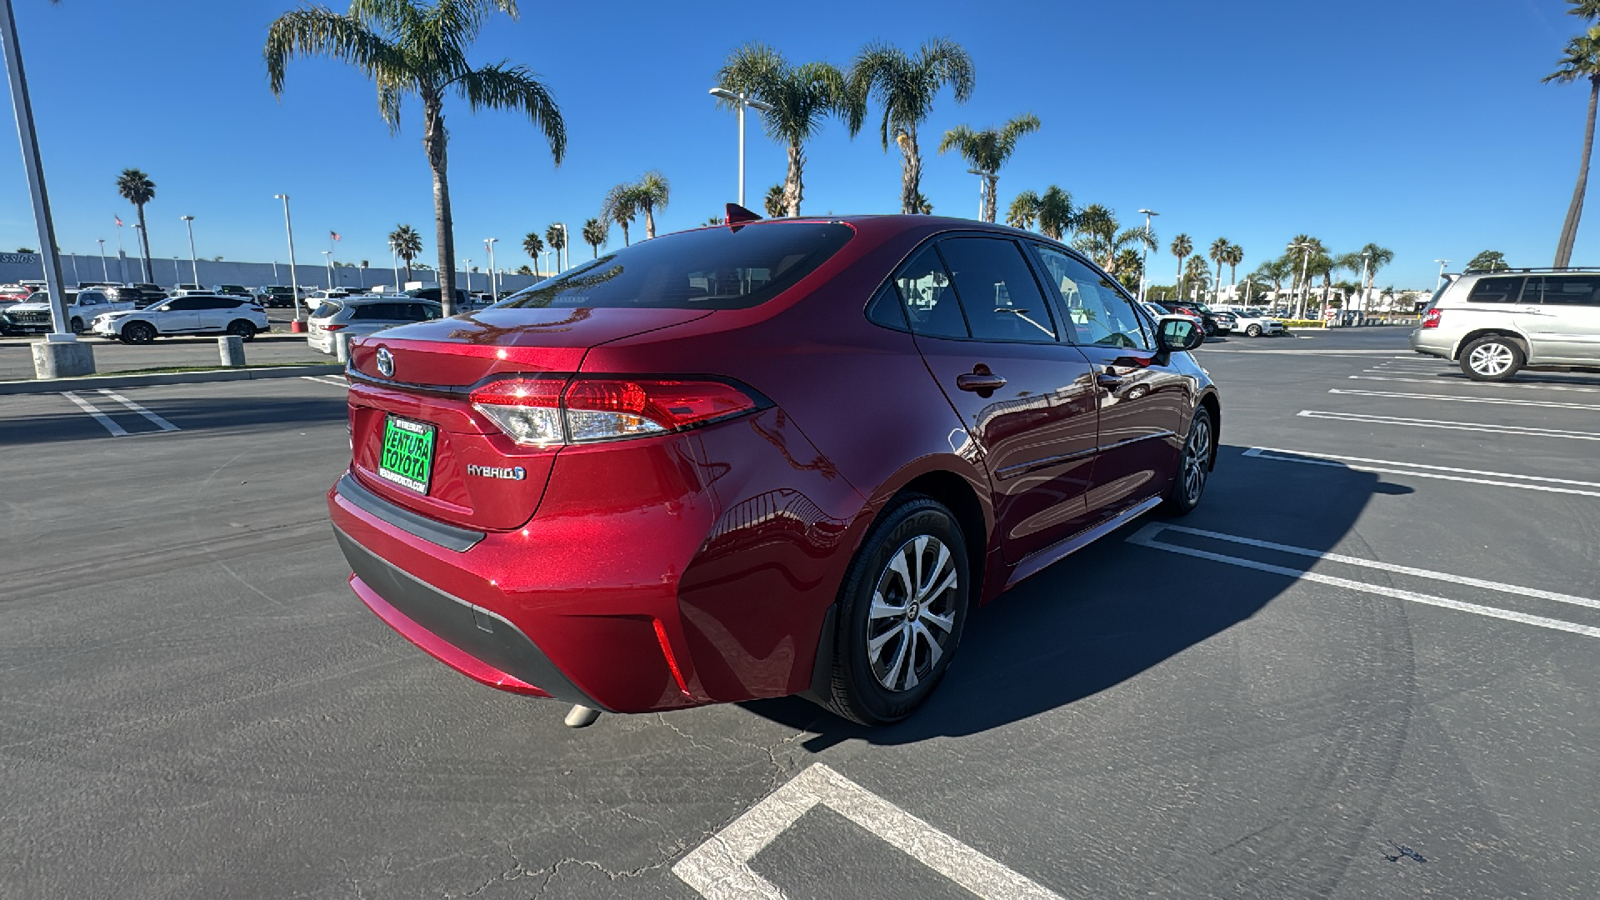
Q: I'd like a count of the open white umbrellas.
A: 0